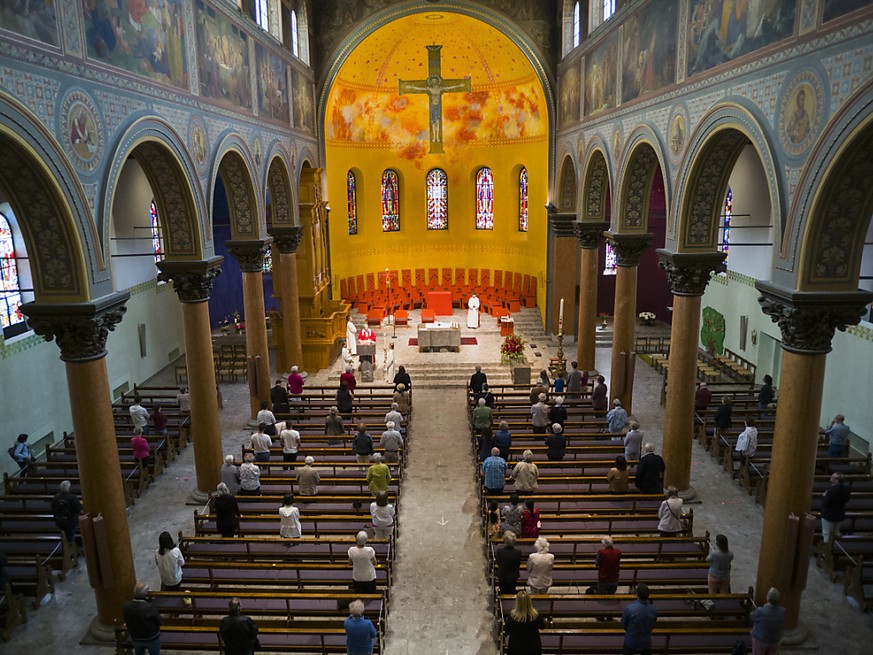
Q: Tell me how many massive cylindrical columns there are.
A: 8